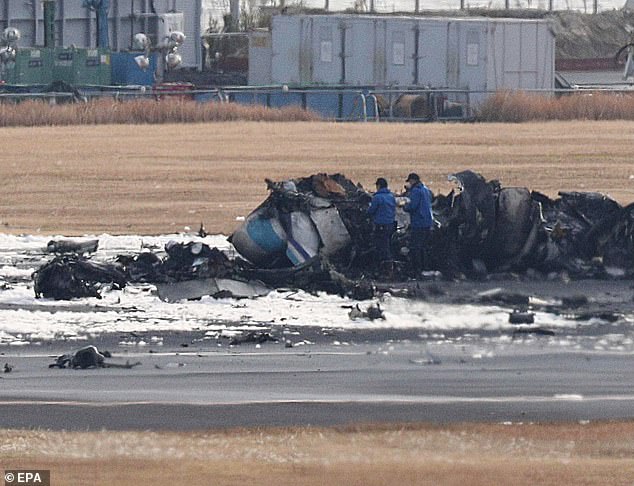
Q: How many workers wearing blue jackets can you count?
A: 2